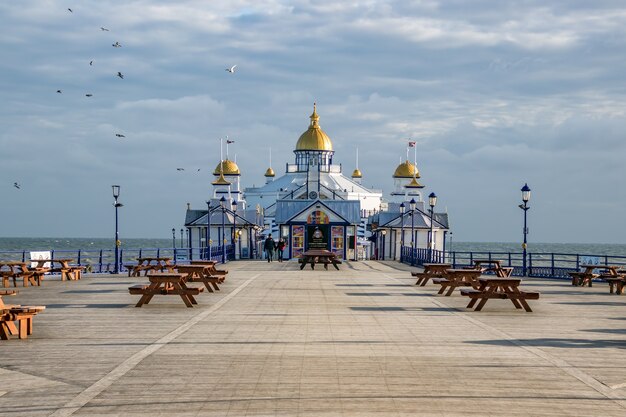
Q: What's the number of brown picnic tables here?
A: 14